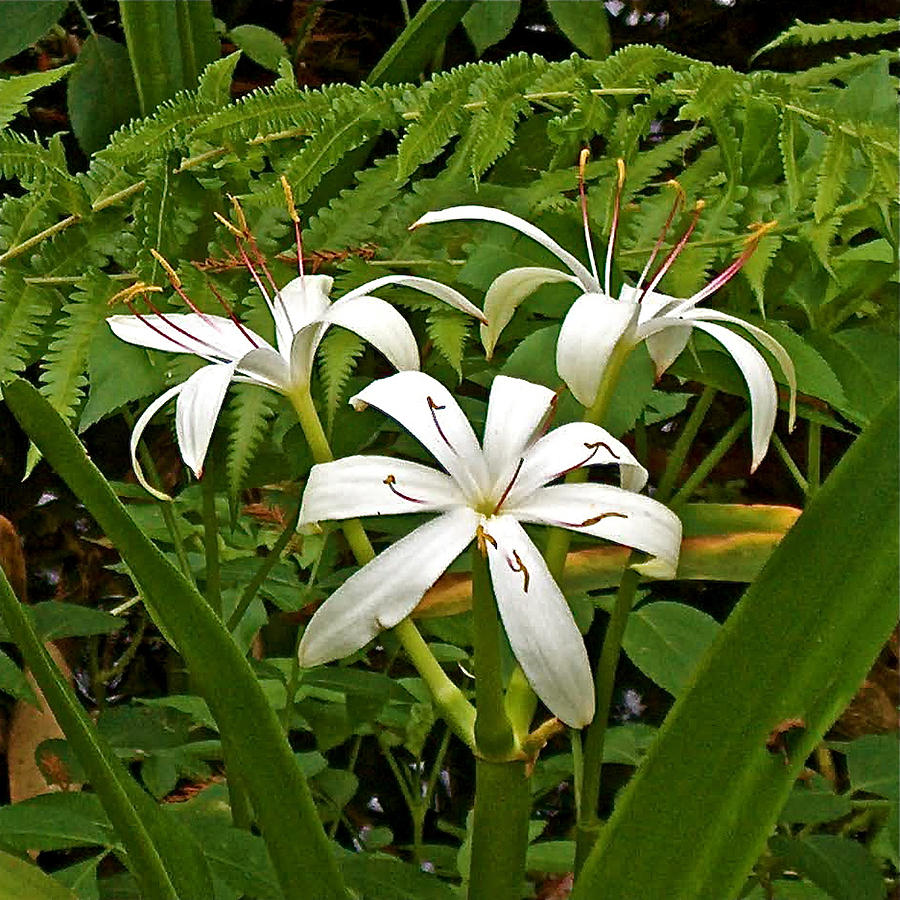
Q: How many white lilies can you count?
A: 3